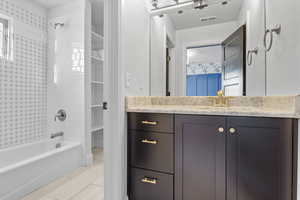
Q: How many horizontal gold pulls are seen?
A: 3